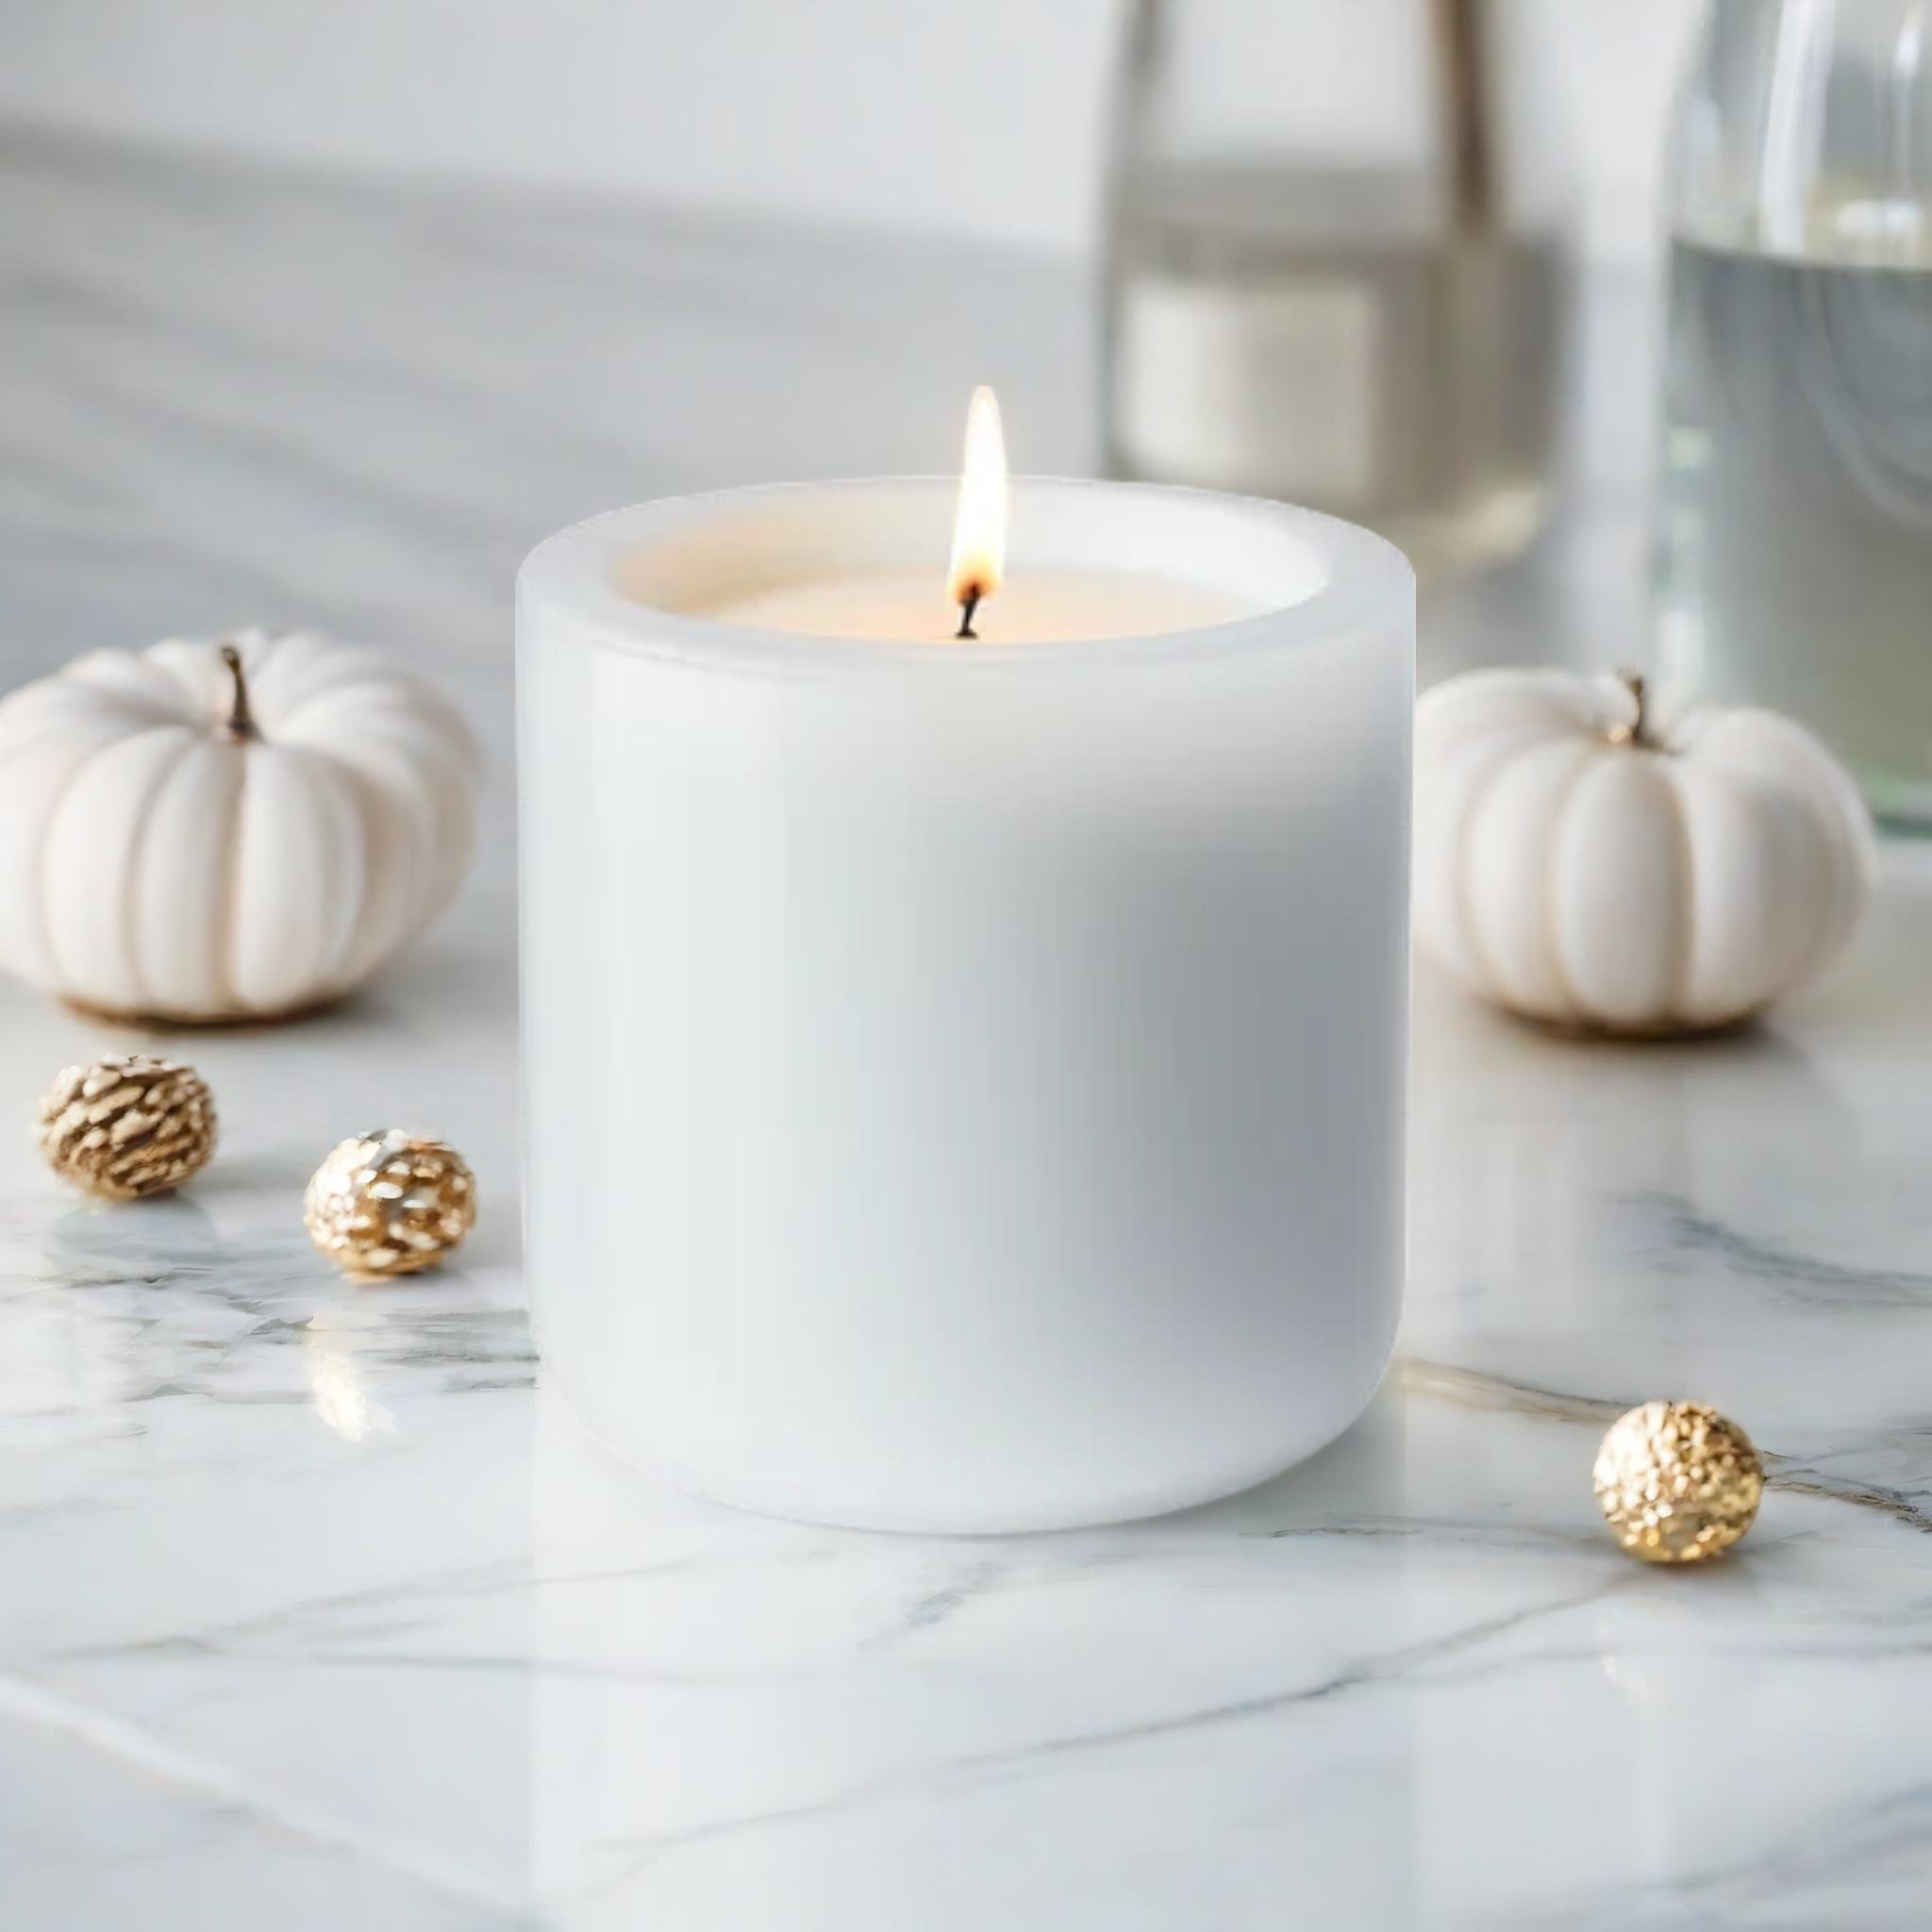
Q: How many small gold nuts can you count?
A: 3